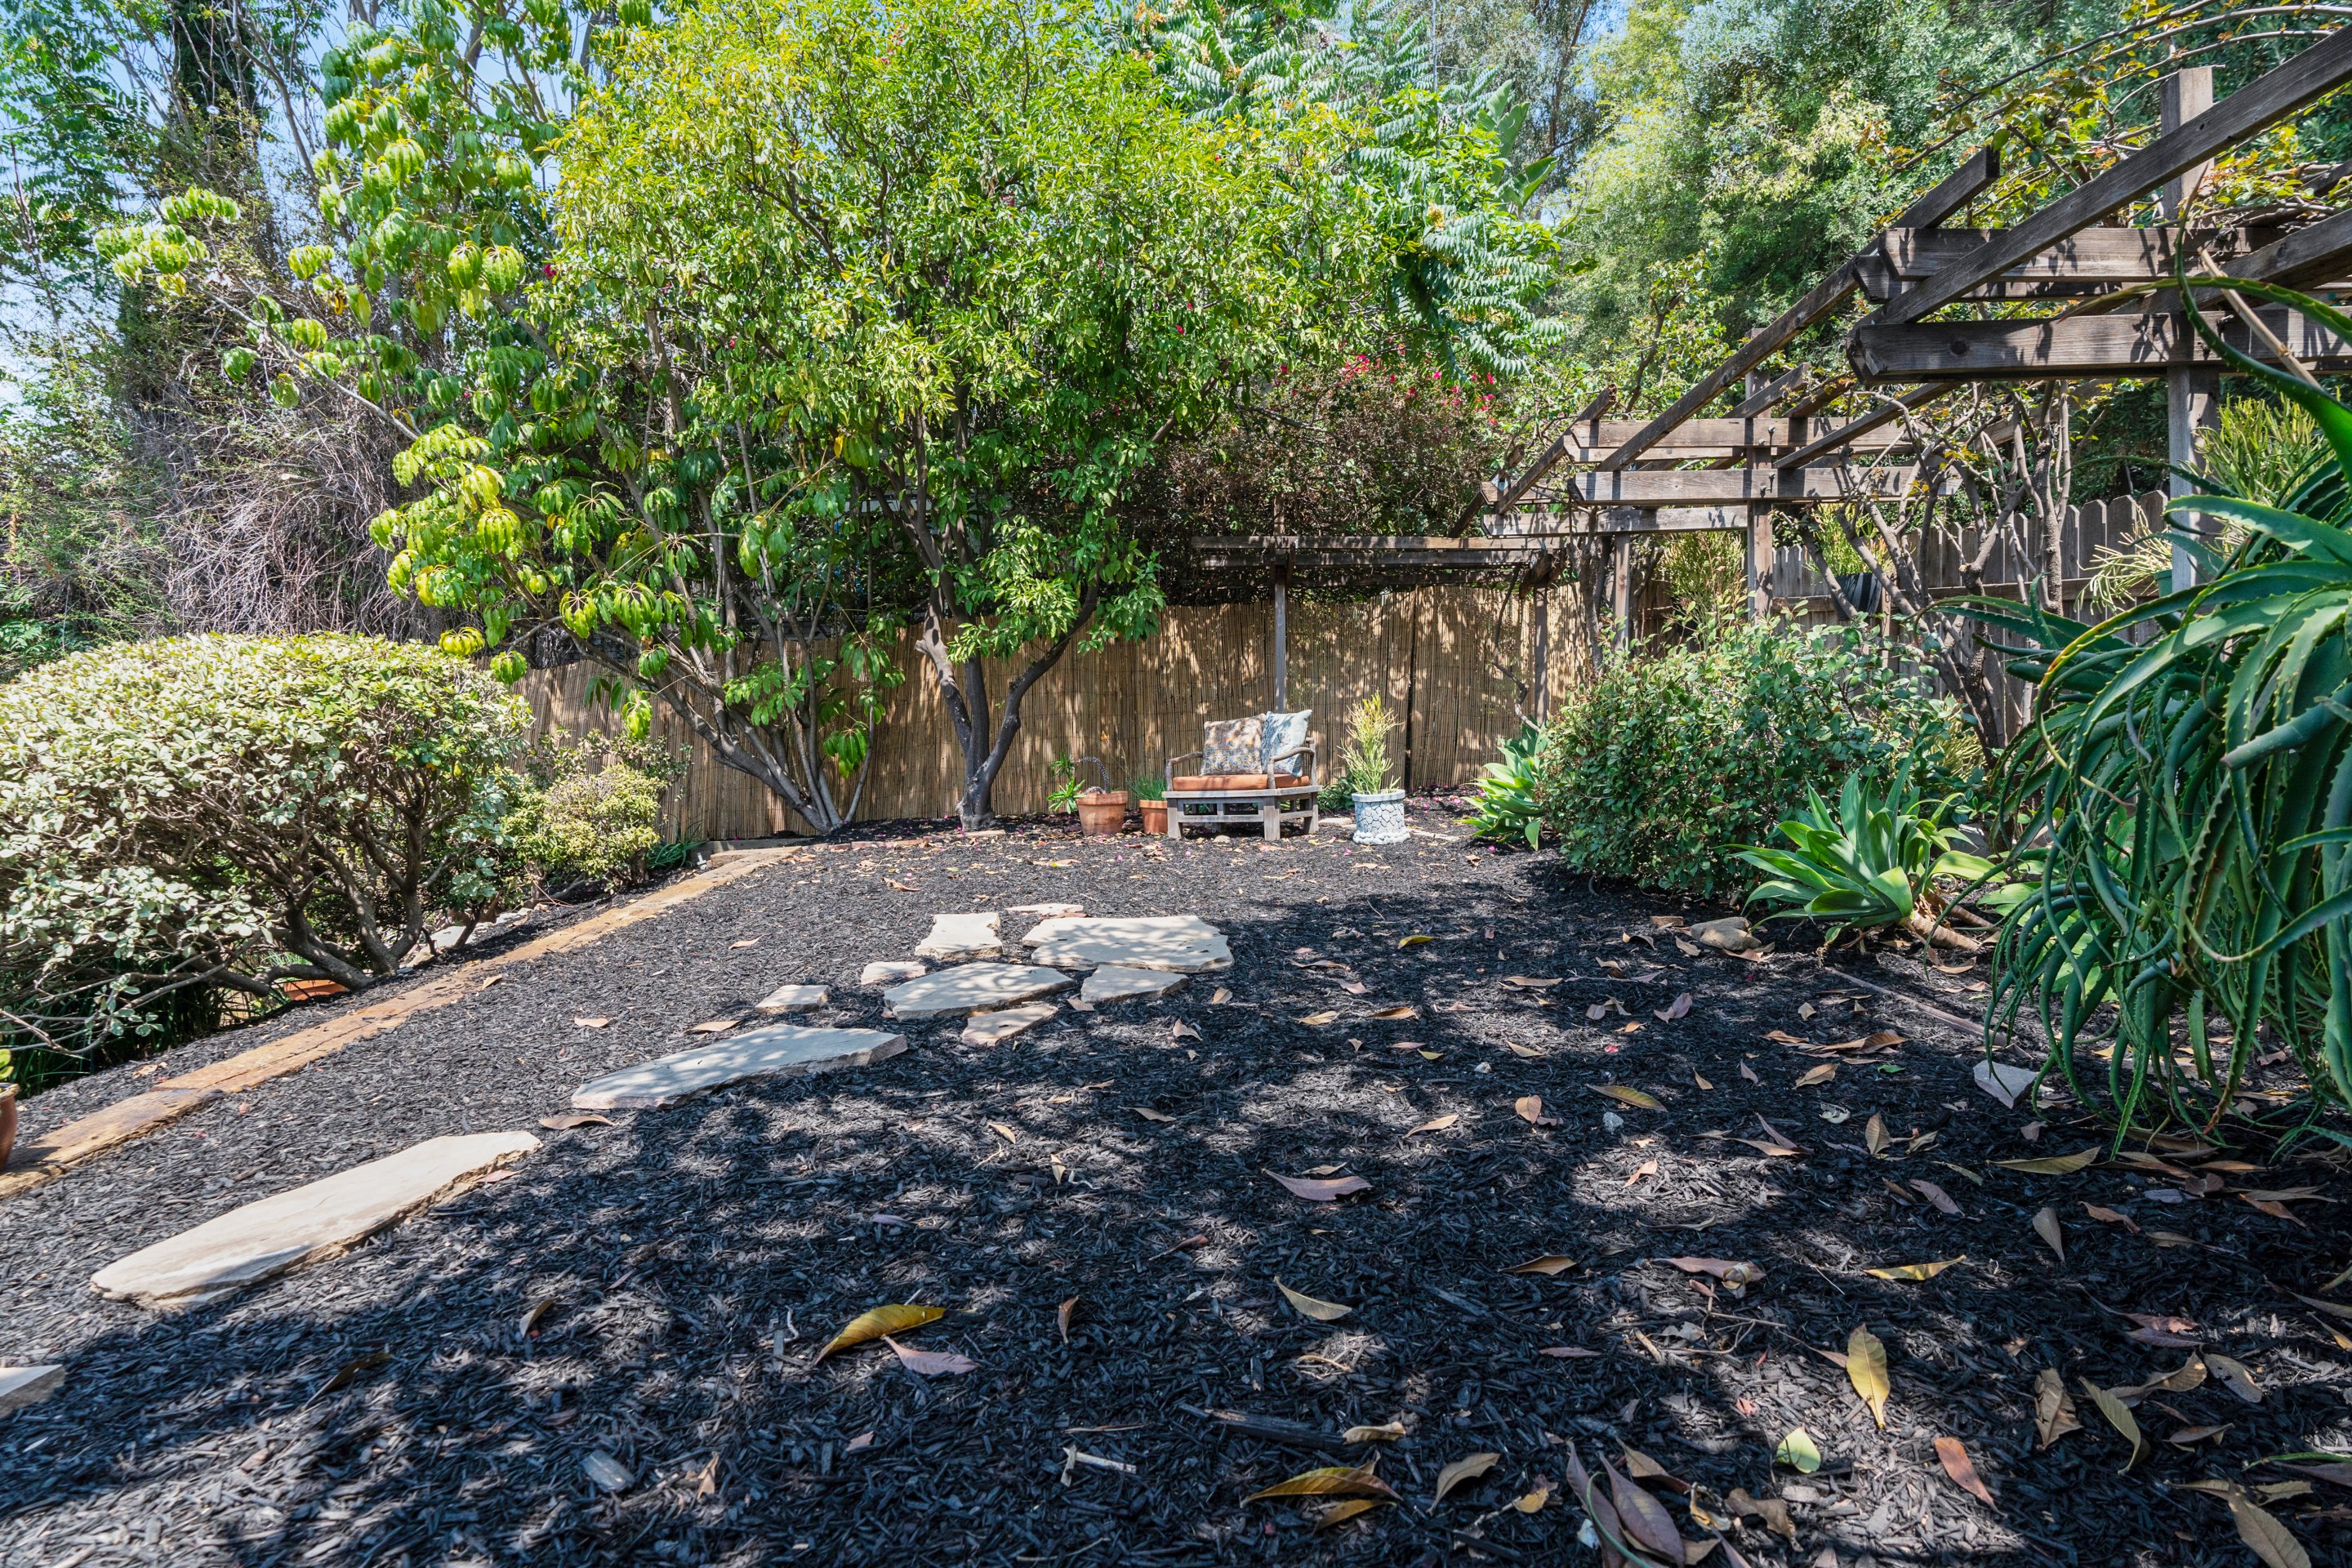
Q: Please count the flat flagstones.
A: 11